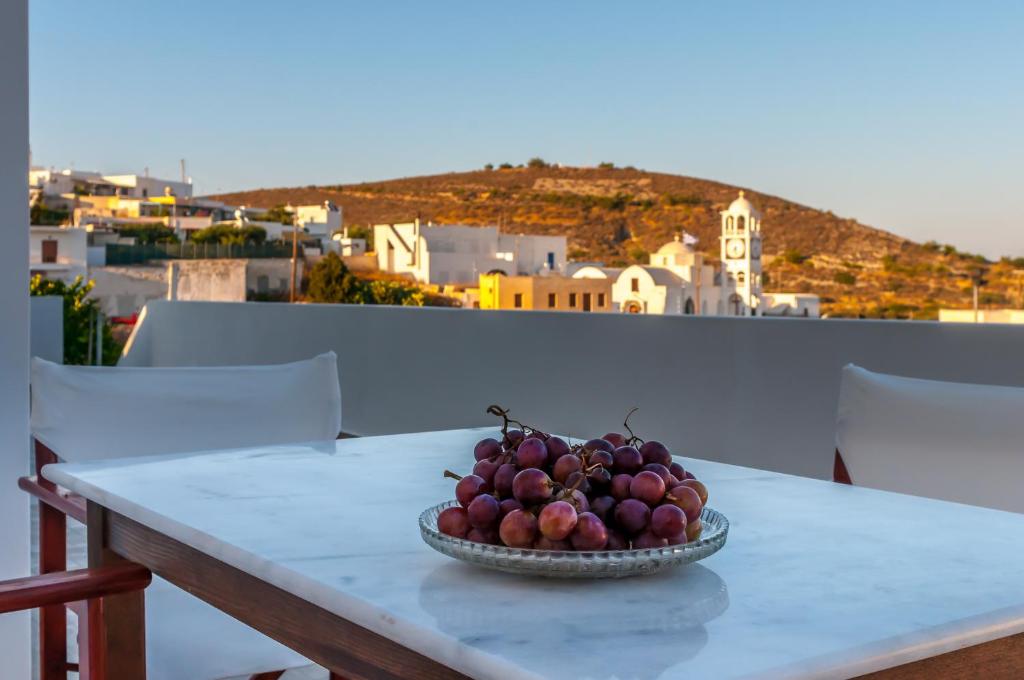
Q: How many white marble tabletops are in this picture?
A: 1